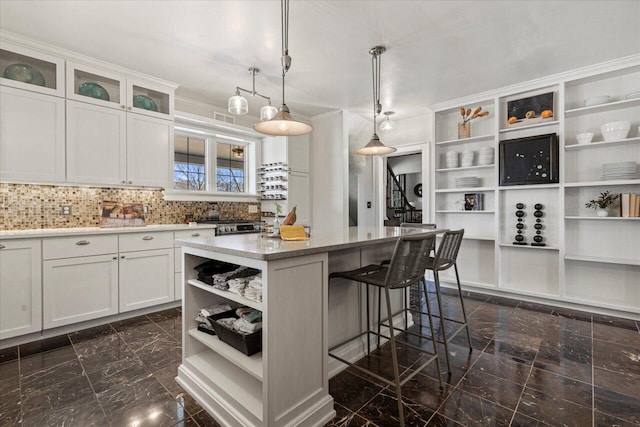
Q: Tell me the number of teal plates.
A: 3